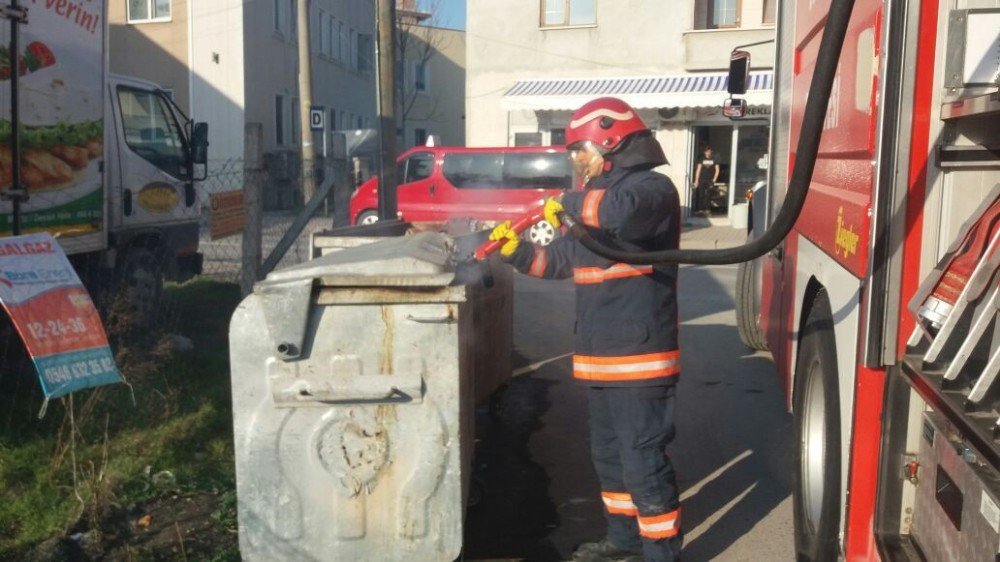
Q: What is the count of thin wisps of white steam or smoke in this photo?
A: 1